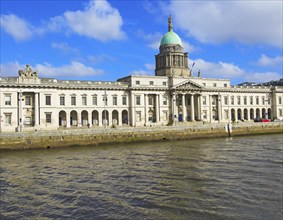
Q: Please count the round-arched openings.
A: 14